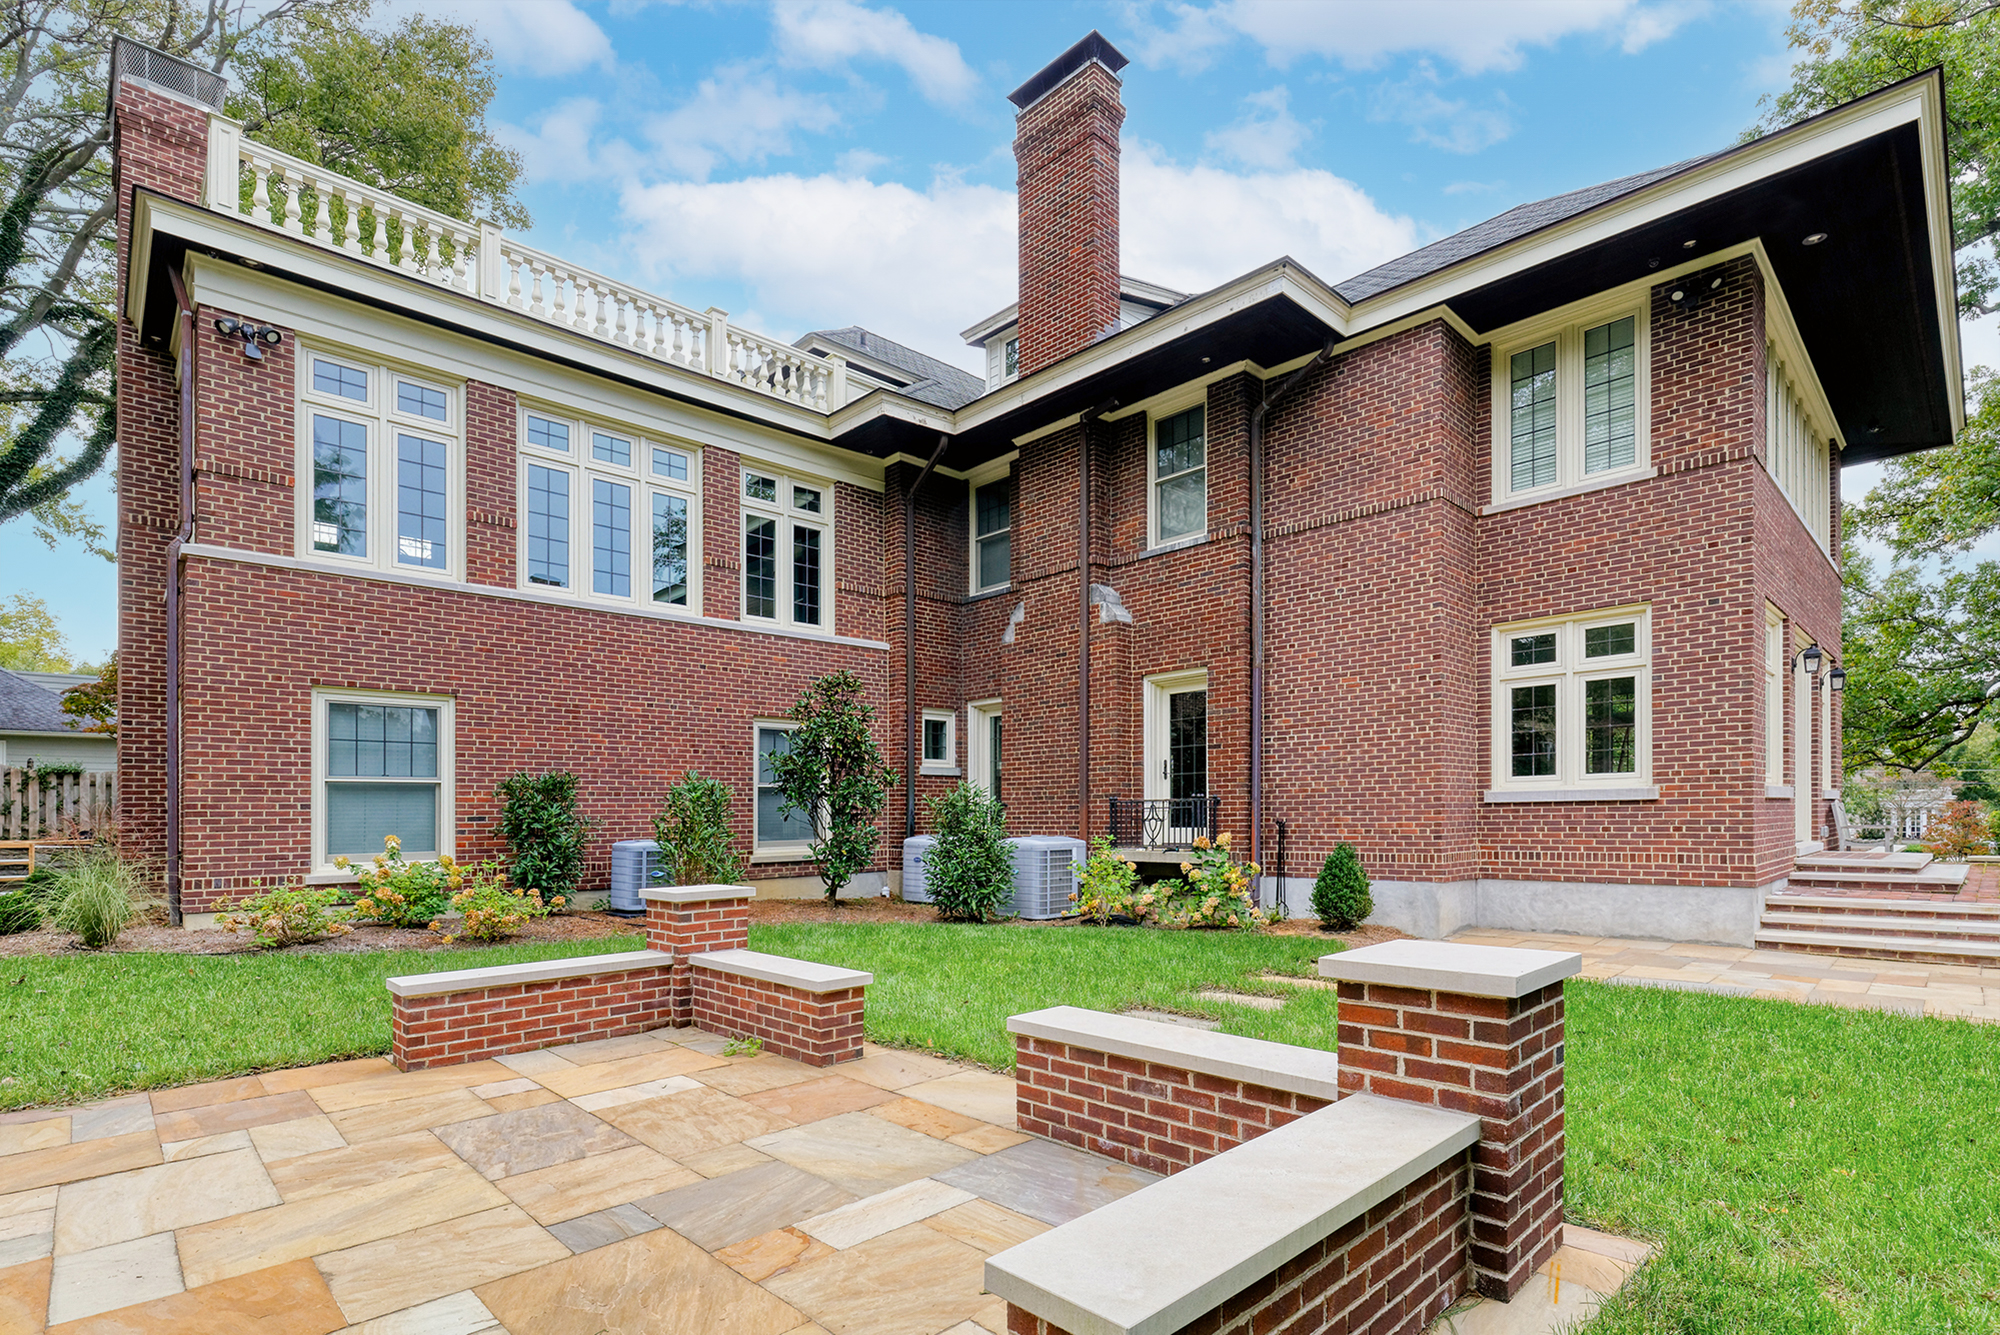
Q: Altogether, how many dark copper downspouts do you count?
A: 4